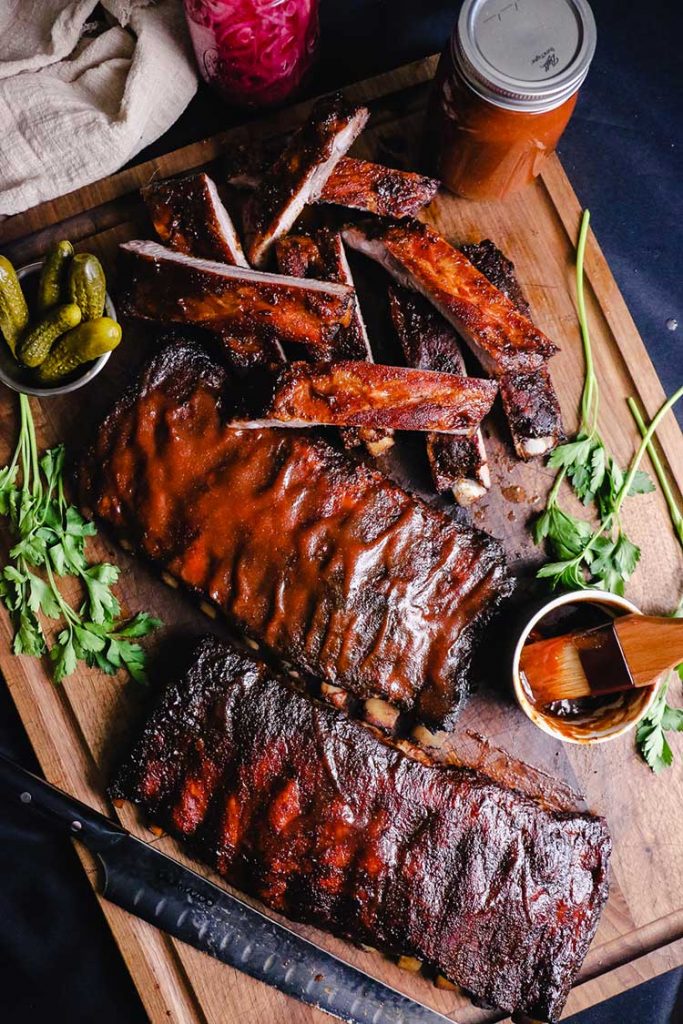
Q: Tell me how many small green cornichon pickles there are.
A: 5